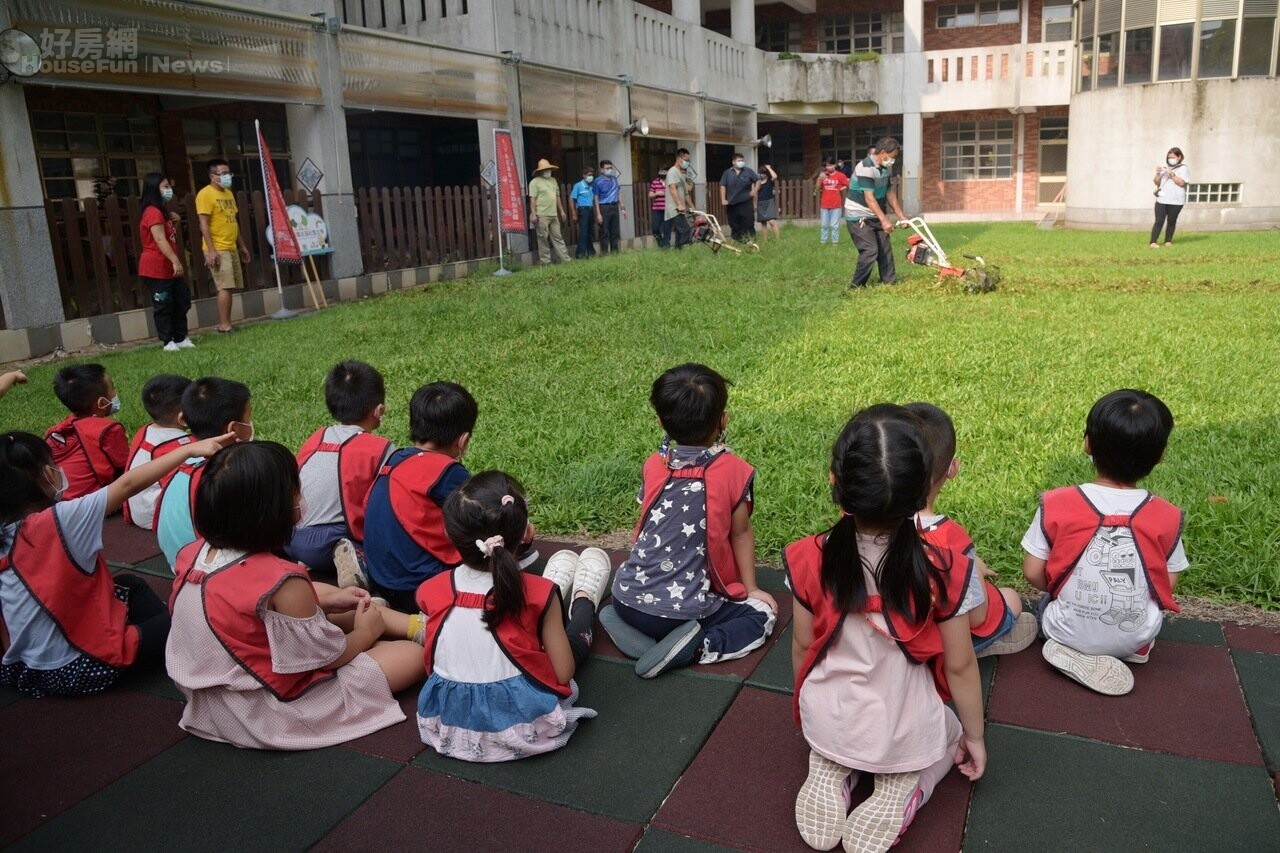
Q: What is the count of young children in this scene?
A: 12